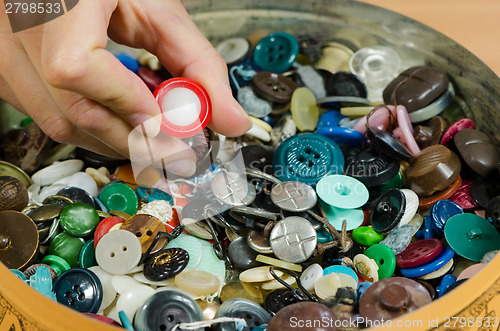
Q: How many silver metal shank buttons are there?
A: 3